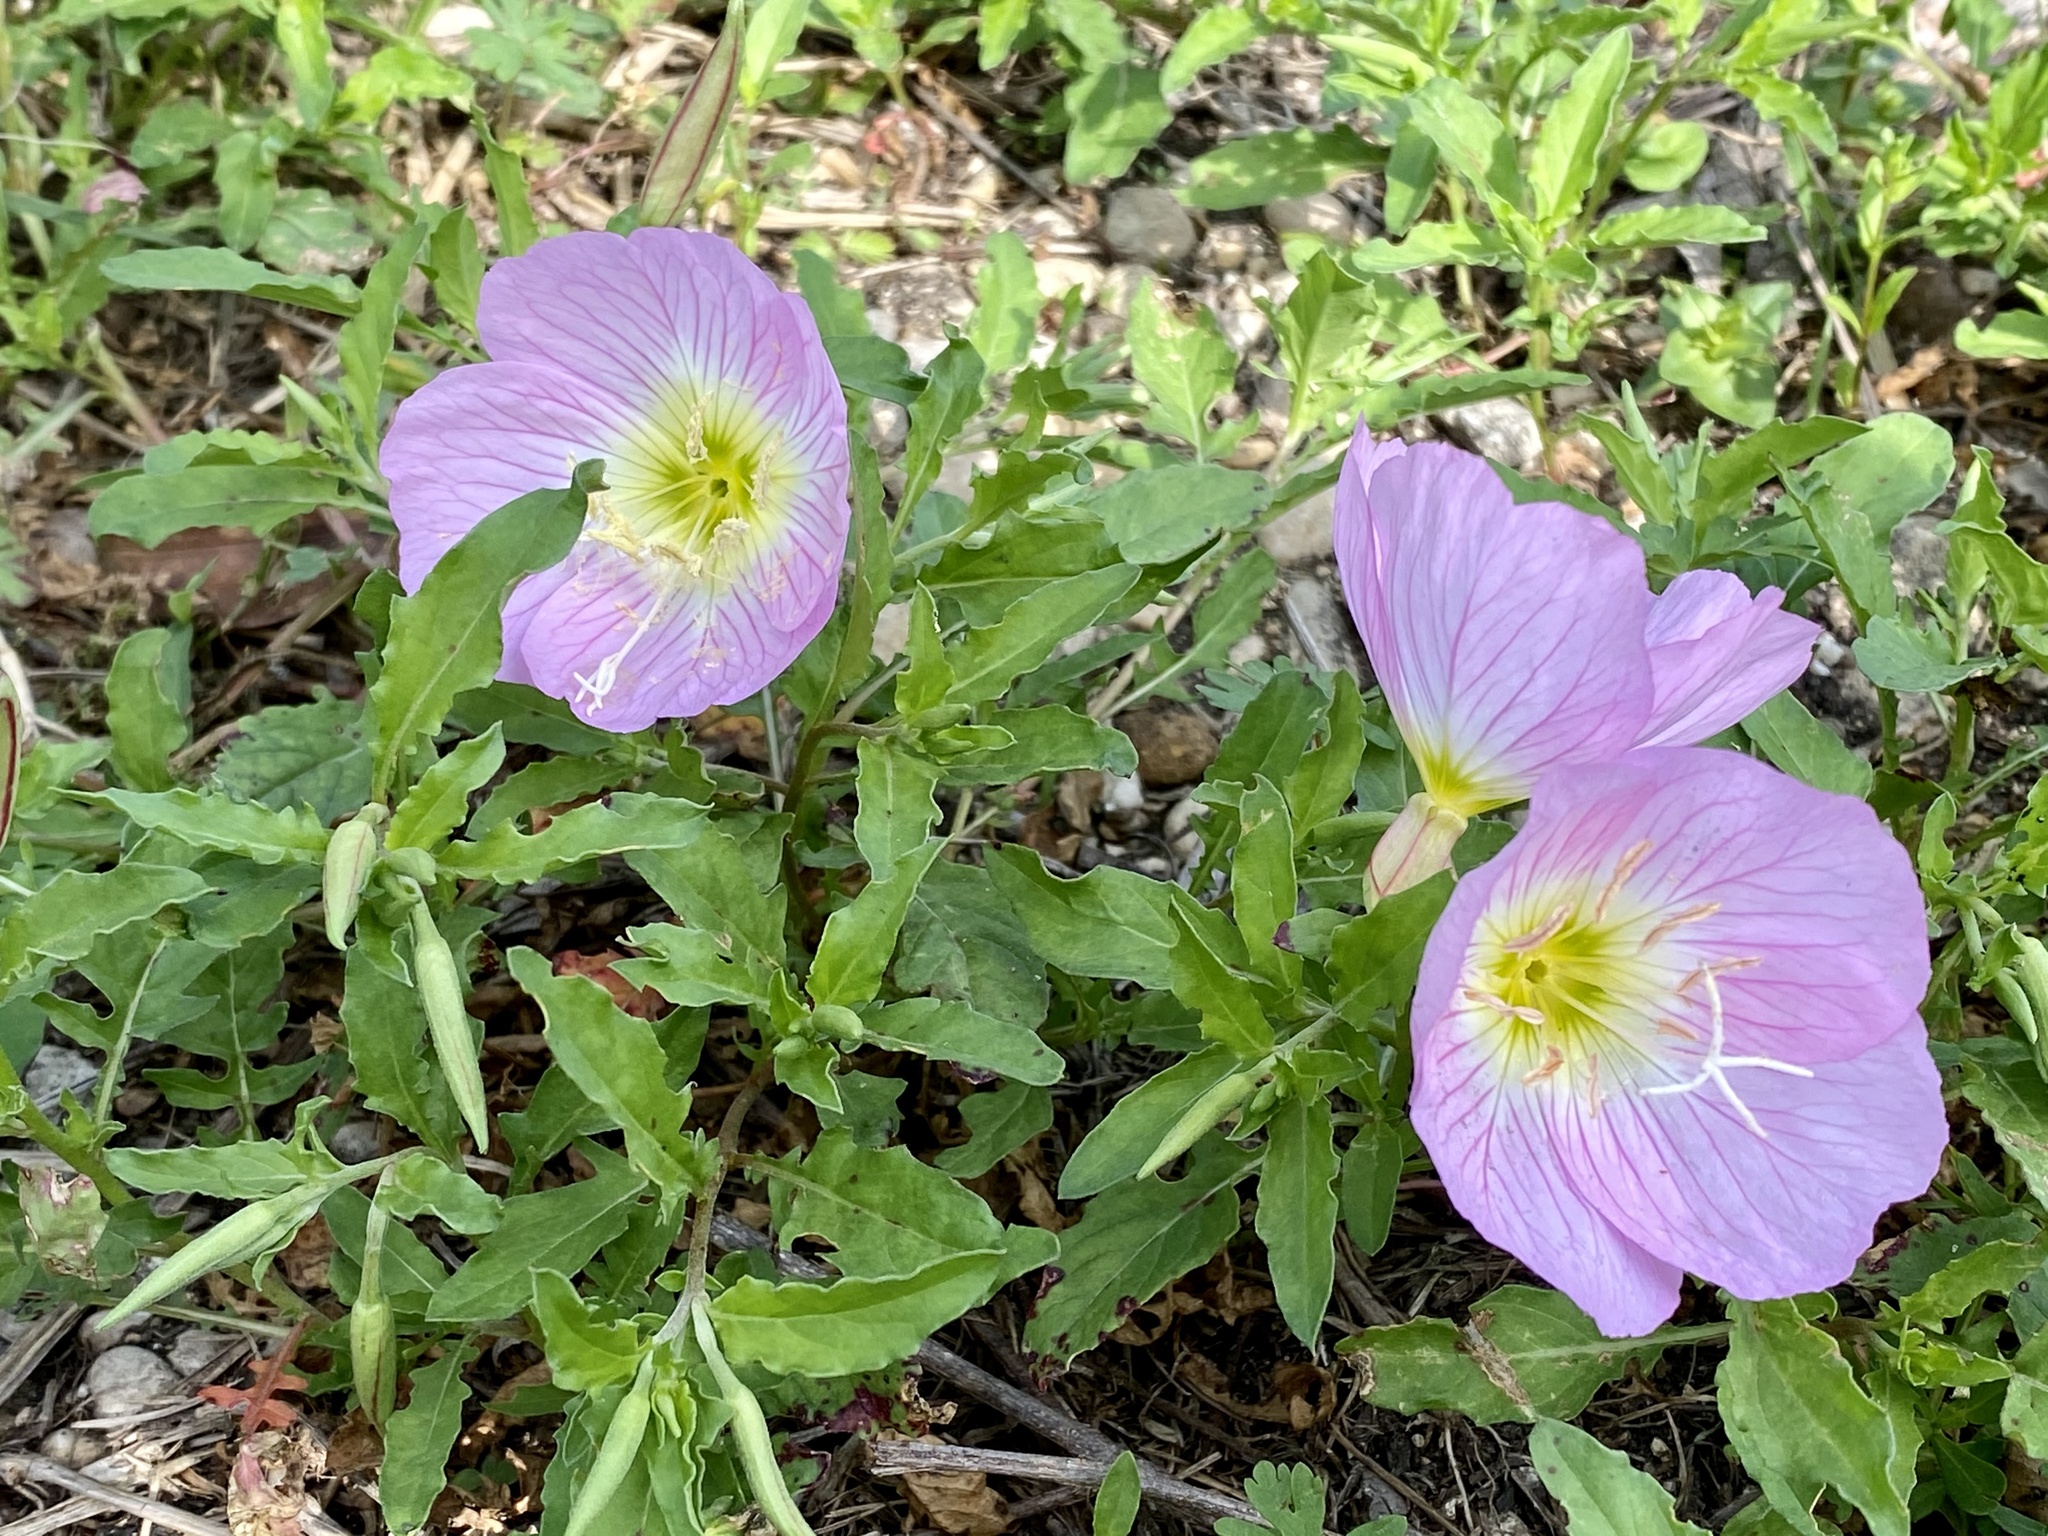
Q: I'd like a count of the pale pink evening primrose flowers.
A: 3